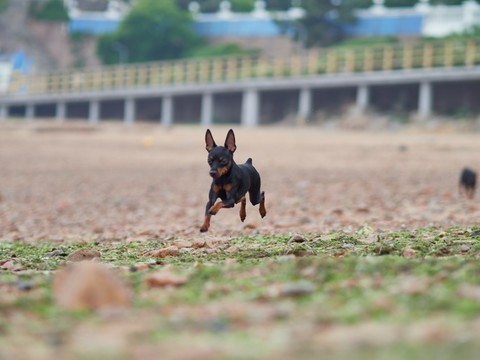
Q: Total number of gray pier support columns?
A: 11